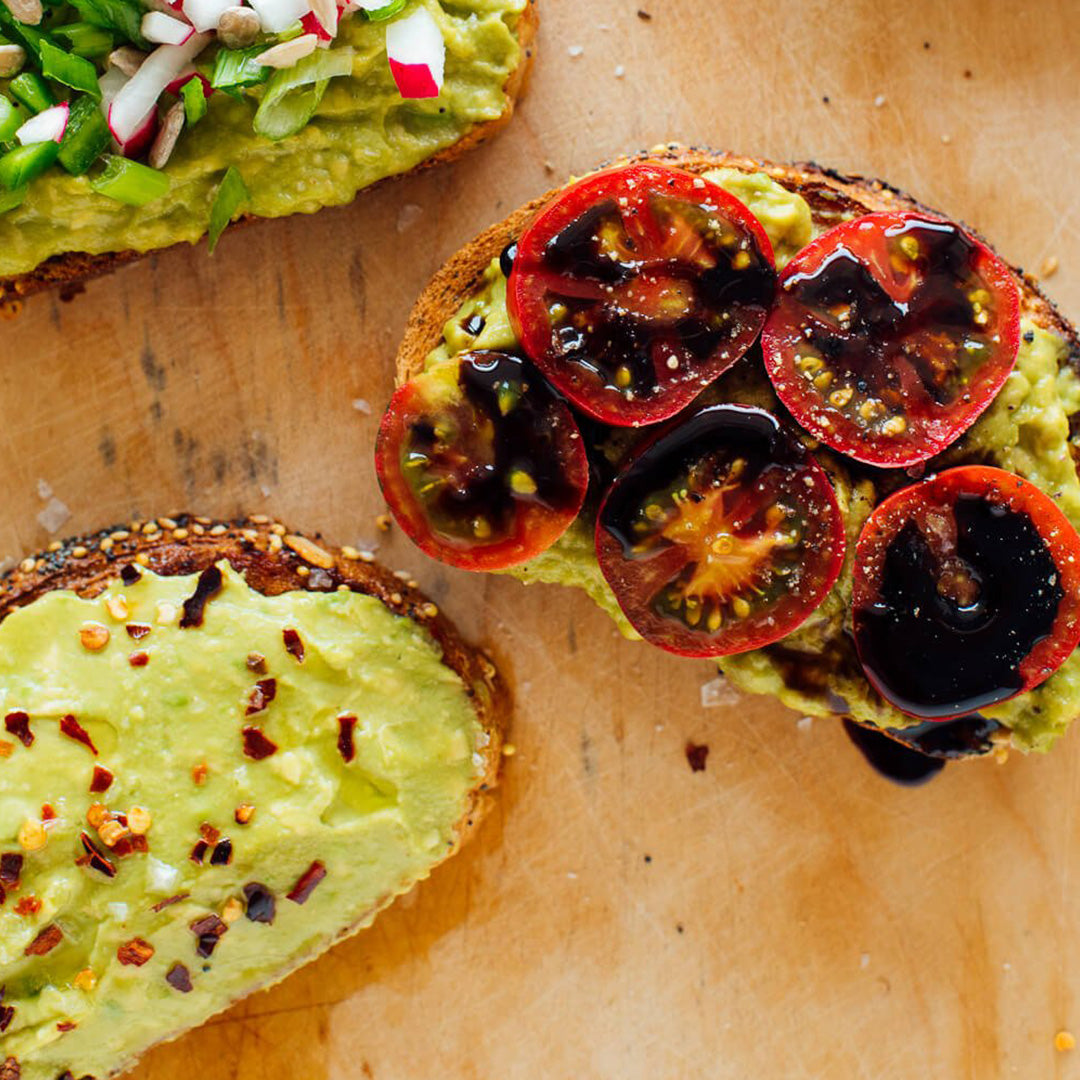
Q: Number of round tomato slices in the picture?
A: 5